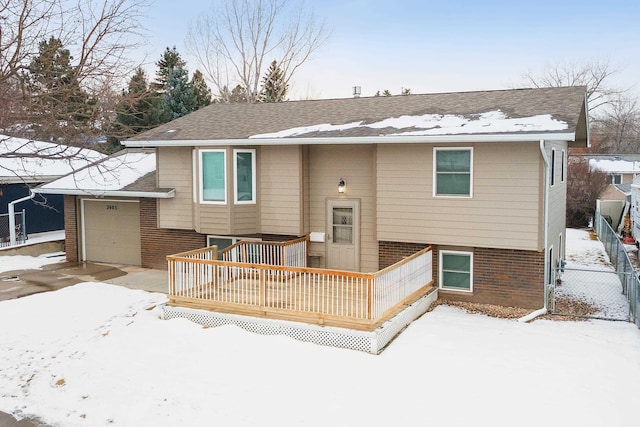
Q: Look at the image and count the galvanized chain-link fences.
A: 2